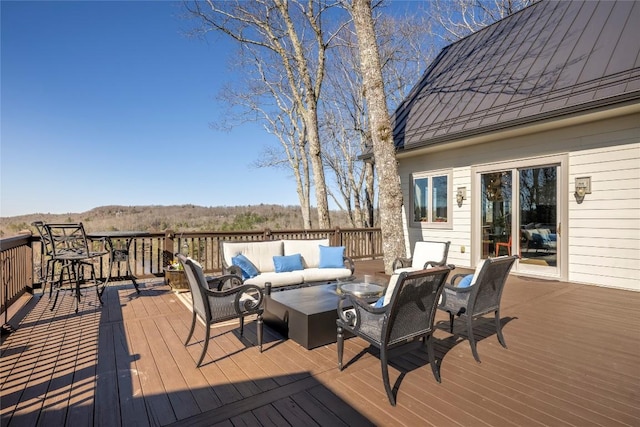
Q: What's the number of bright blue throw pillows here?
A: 5